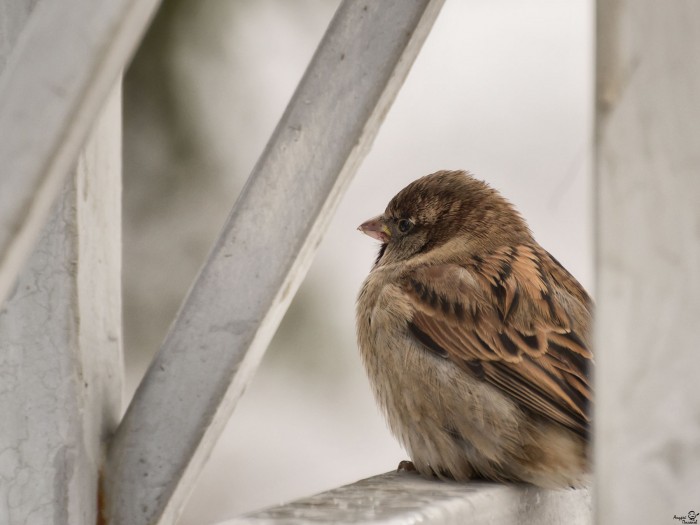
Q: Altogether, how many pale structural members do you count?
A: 5